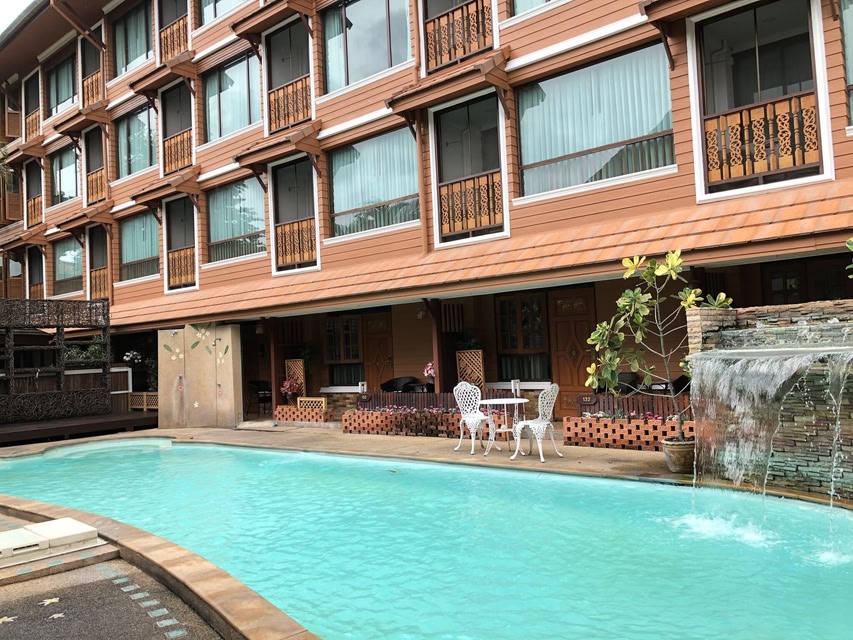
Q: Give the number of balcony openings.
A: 14